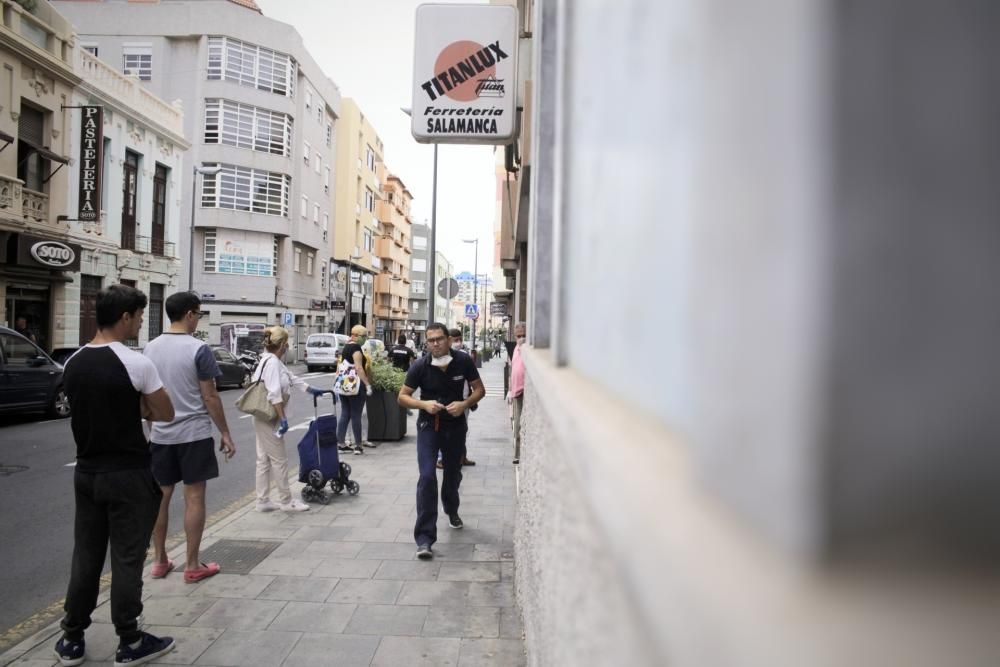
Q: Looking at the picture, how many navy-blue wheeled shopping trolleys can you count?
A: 1